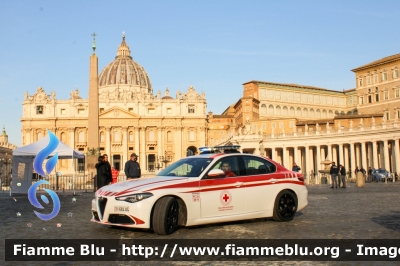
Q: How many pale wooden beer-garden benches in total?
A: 0